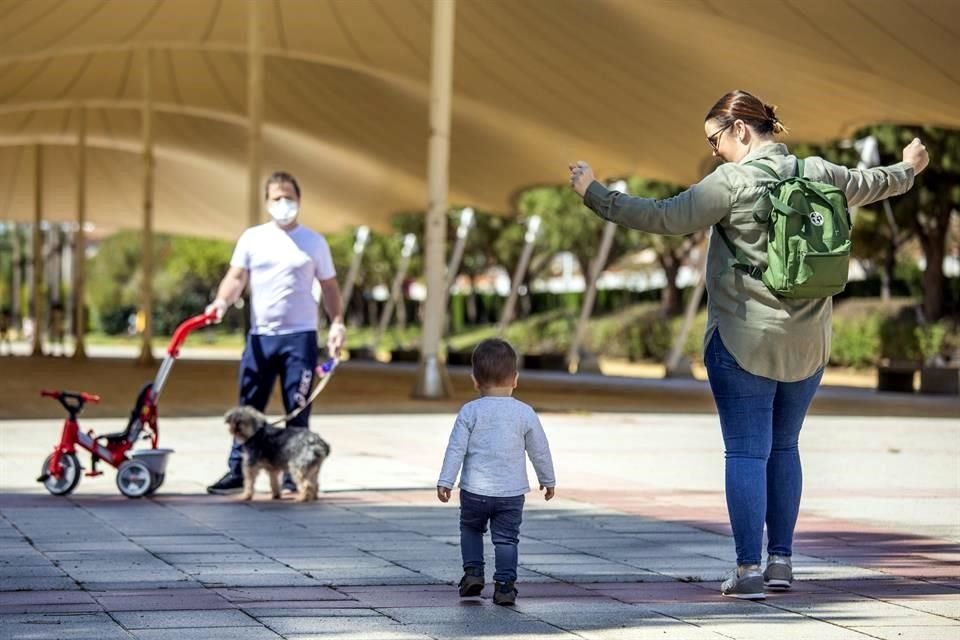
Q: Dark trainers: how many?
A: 4